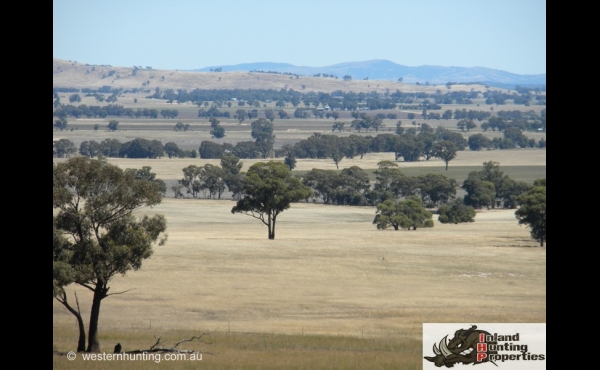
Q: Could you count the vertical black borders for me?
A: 2